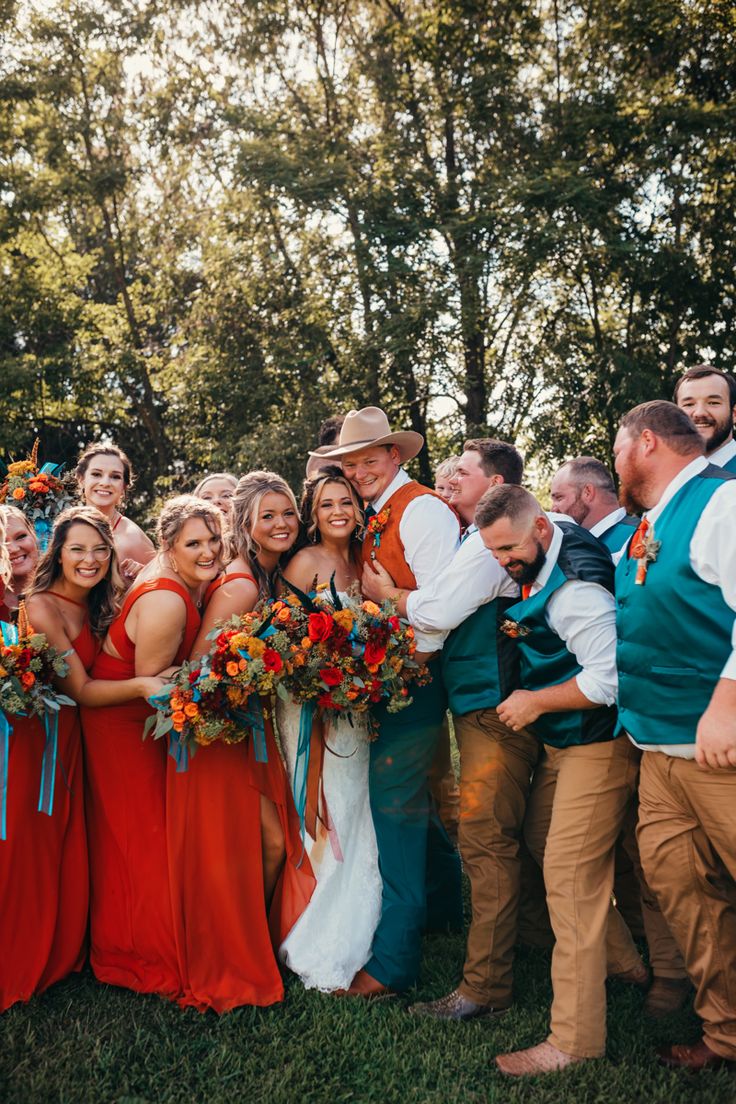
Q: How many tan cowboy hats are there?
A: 1